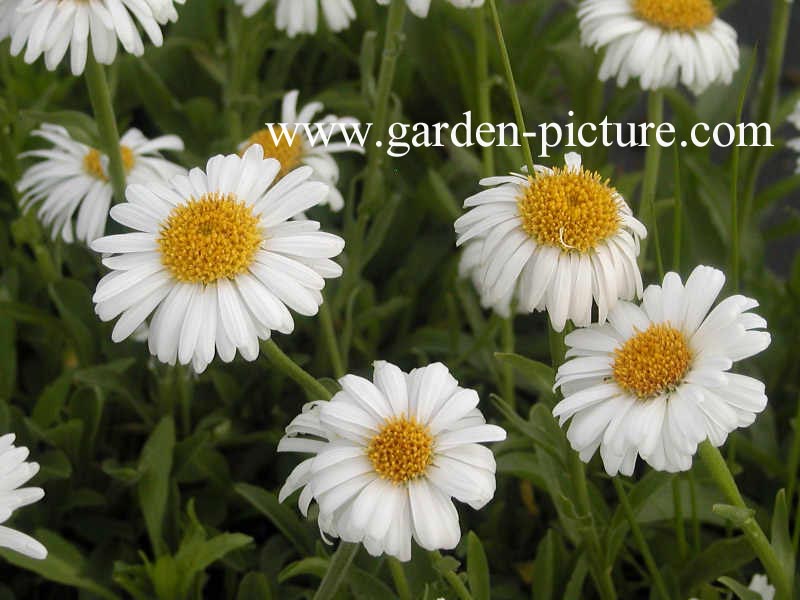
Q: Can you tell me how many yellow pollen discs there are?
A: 7